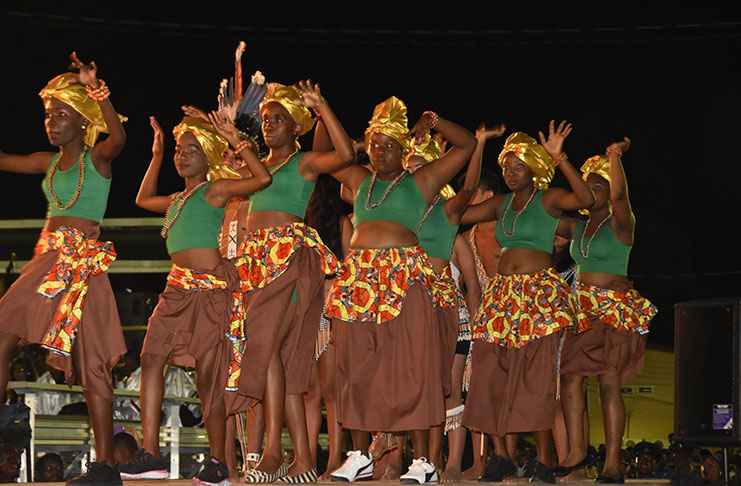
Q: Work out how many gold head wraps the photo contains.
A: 7